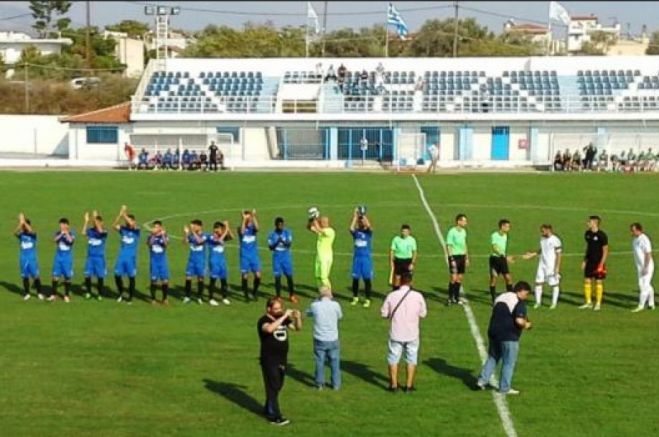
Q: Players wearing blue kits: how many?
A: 10